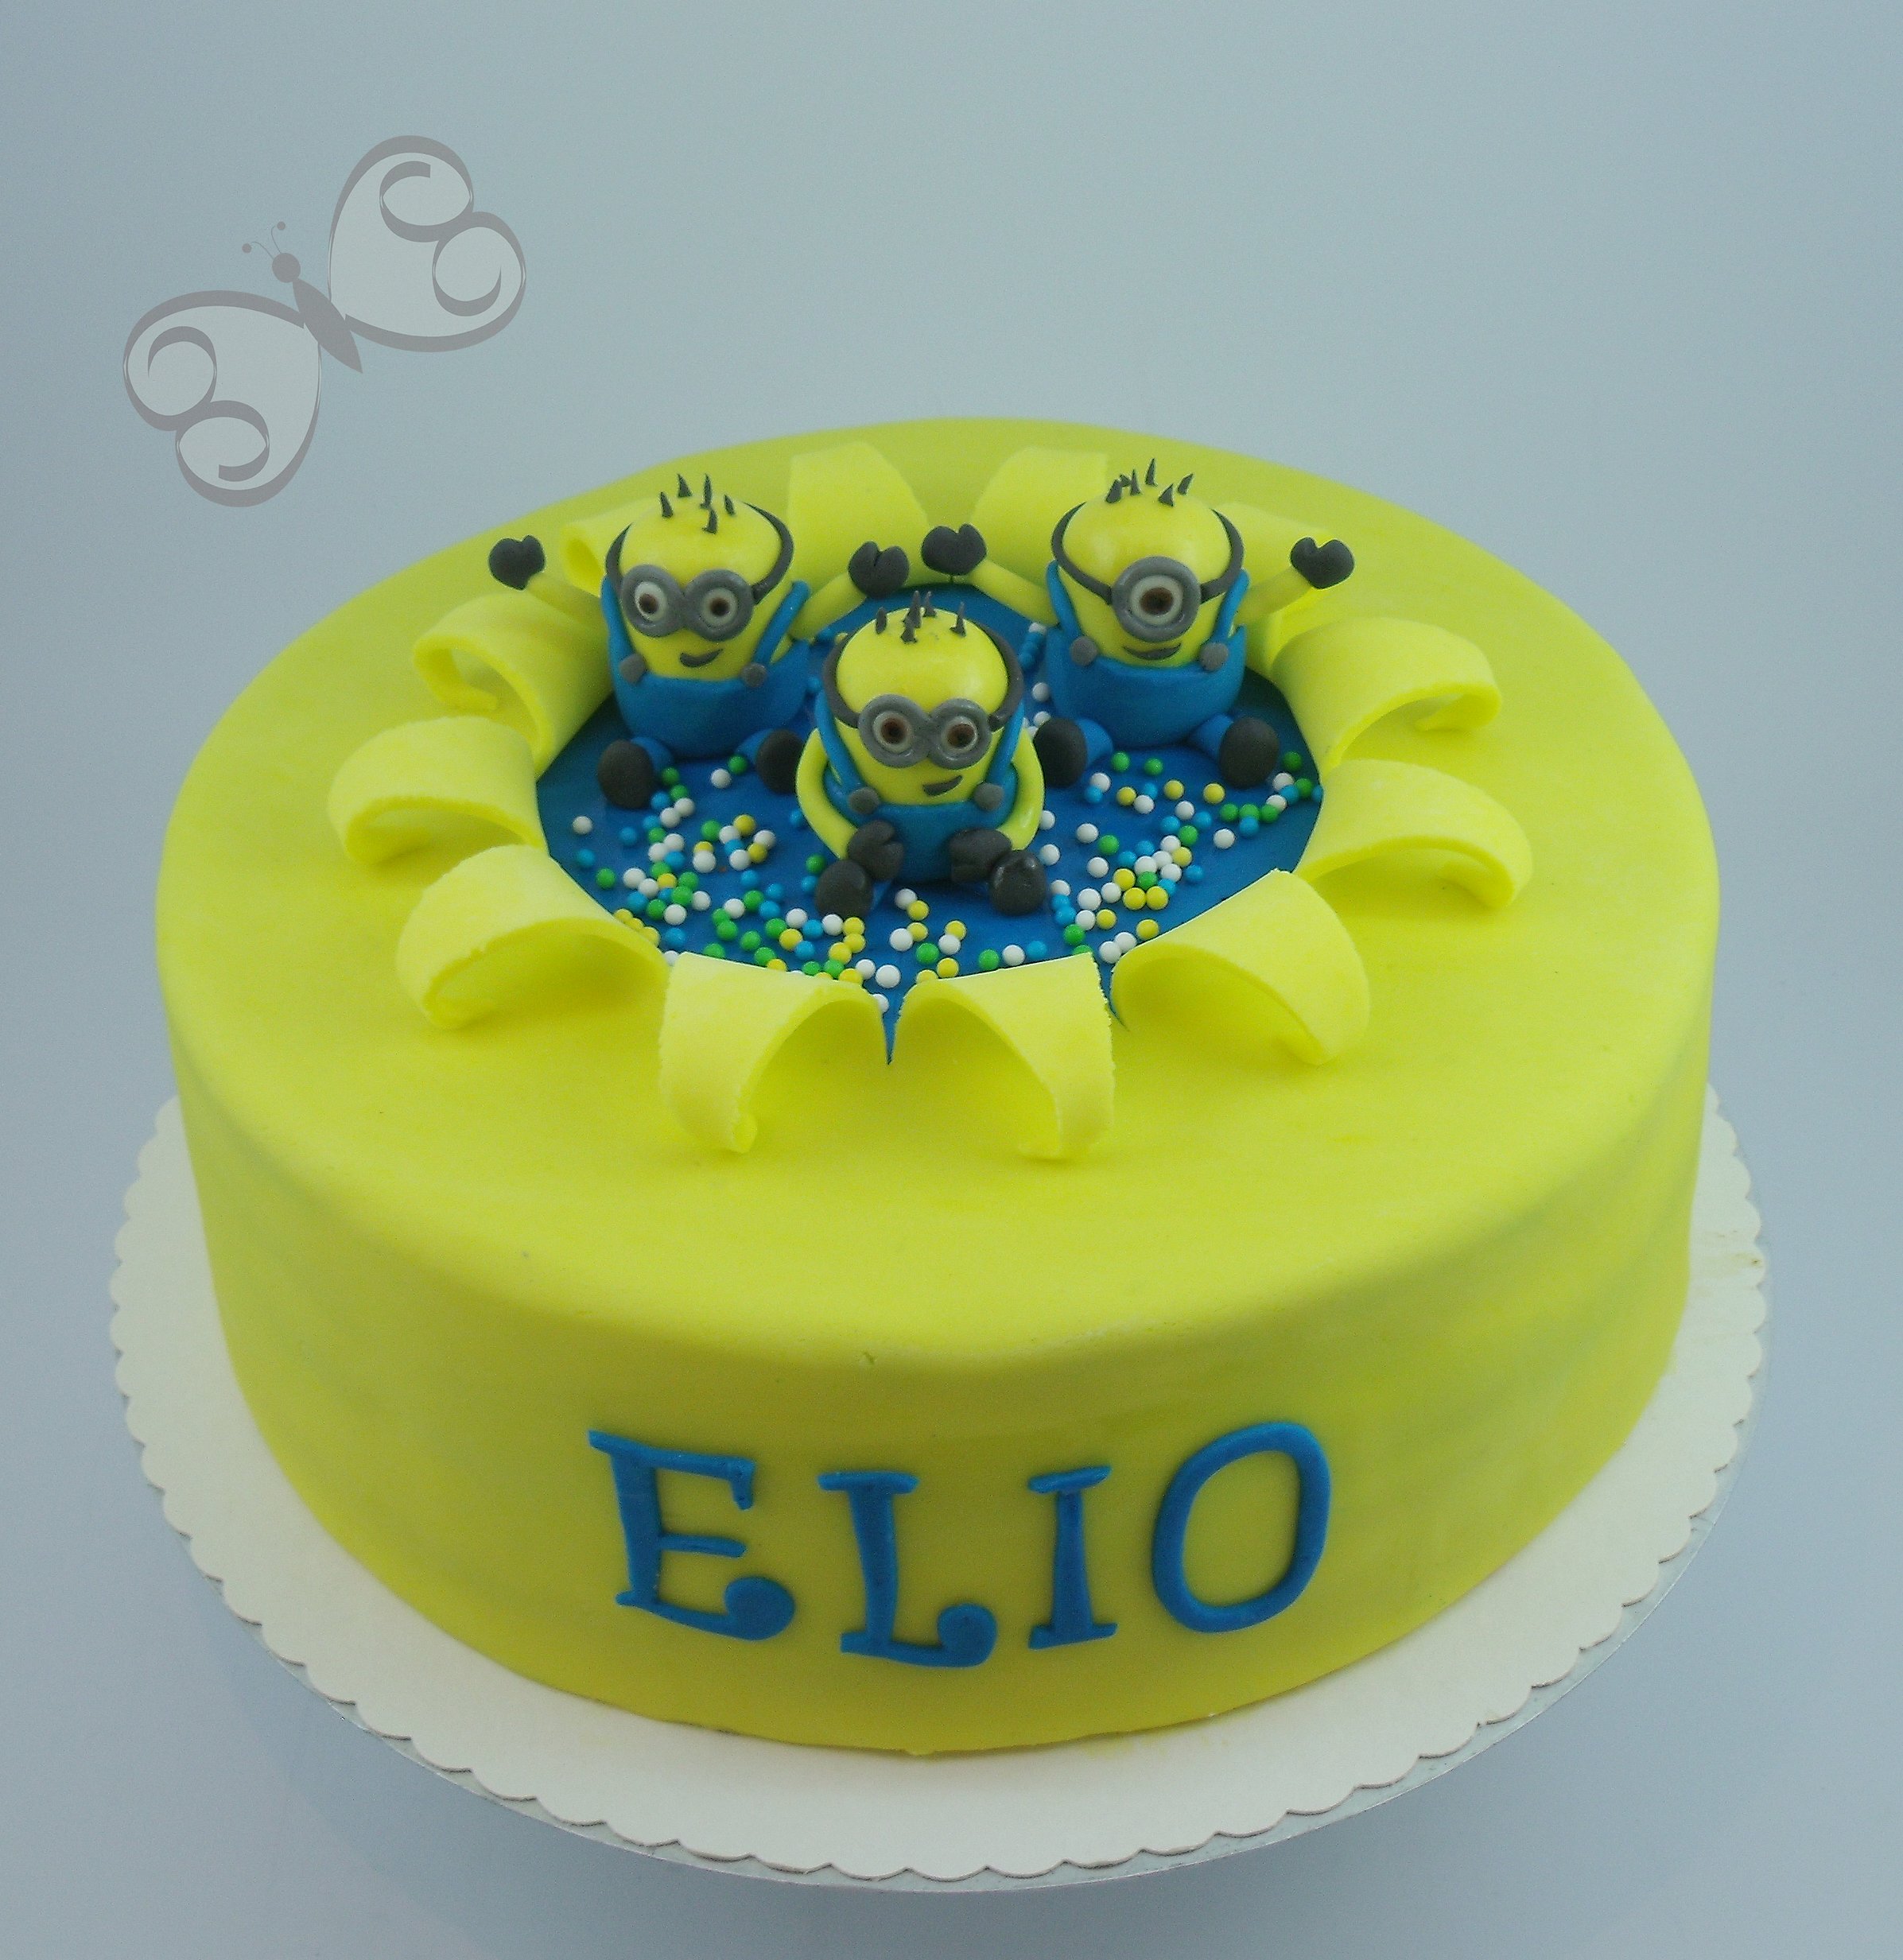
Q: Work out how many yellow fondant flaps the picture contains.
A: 12